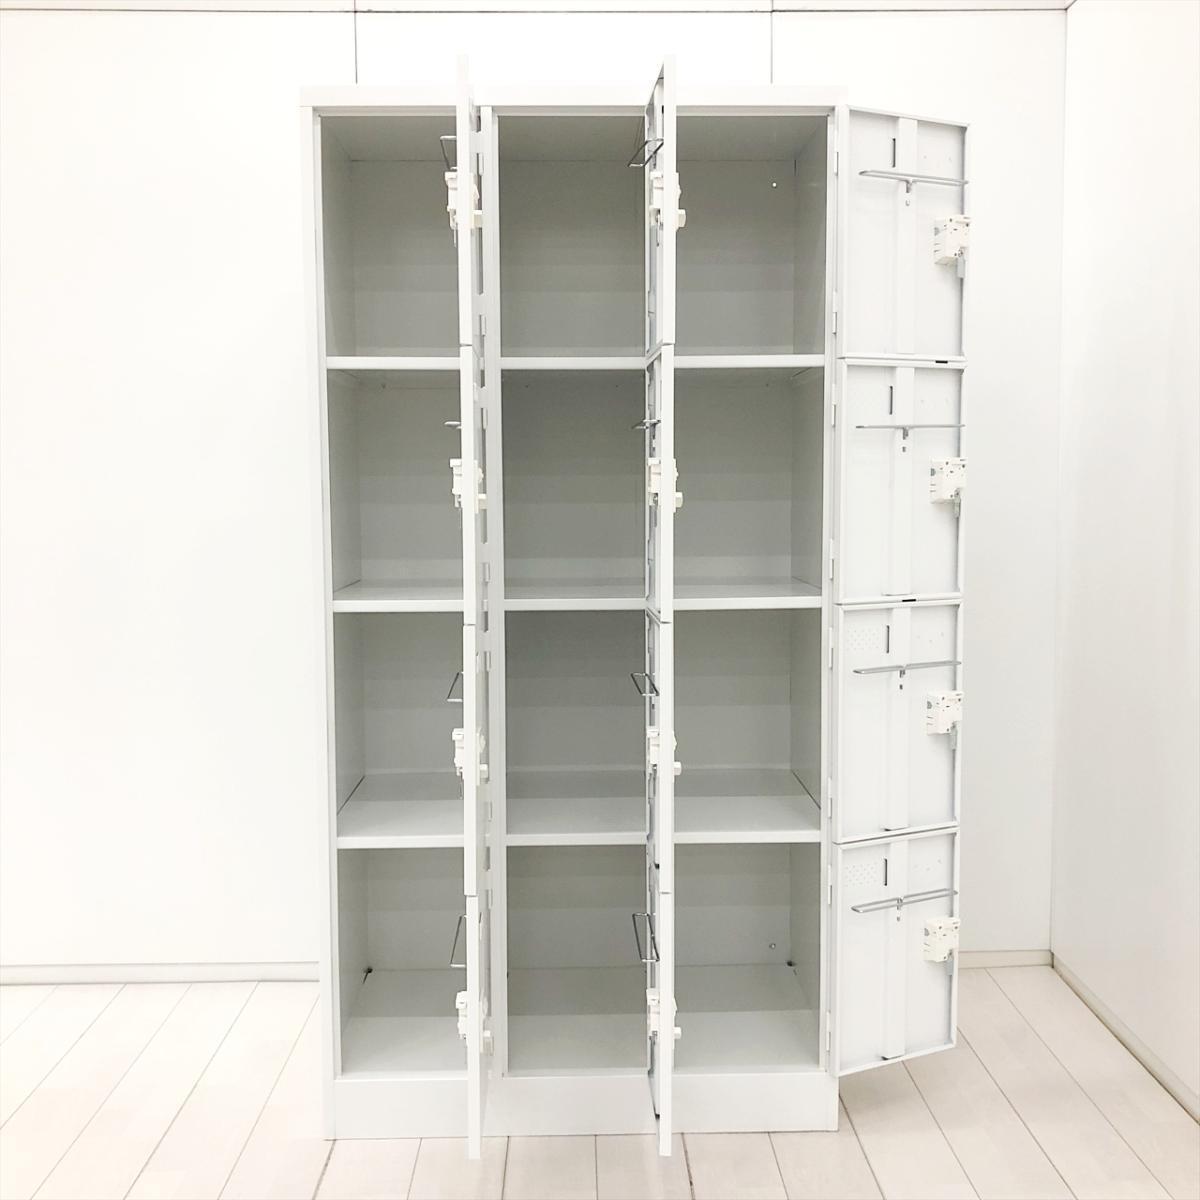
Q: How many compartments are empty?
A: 12